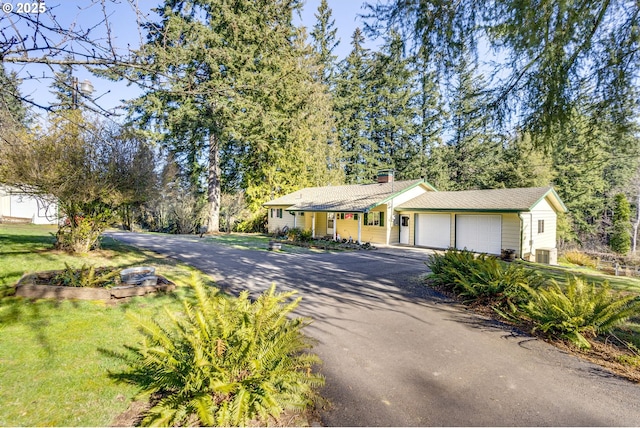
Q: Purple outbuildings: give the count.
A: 0